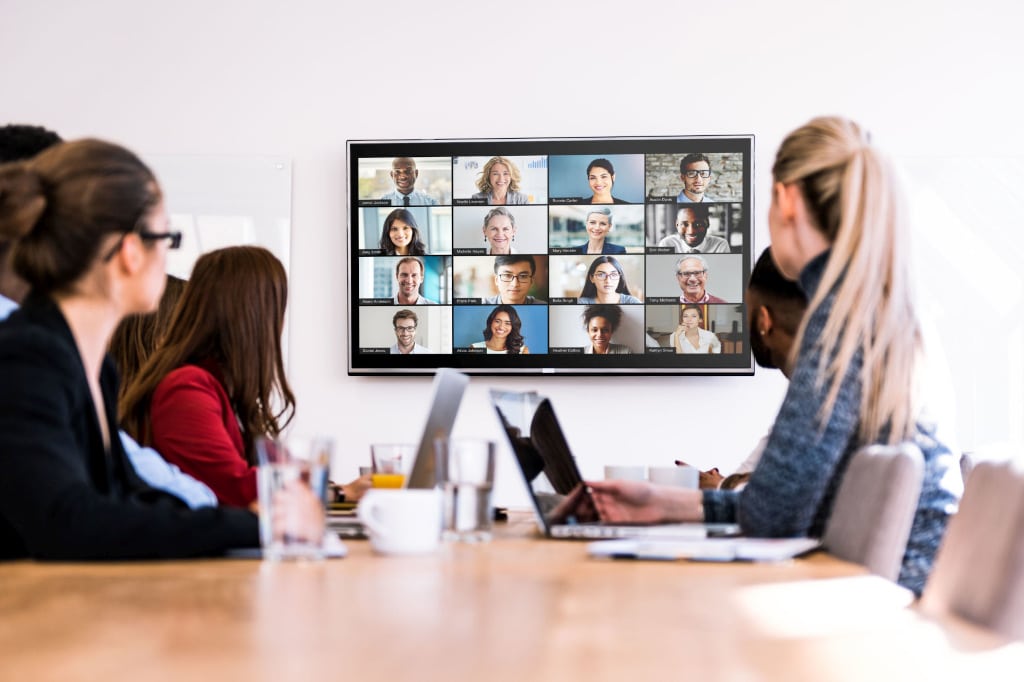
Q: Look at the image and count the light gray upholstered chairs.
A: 2